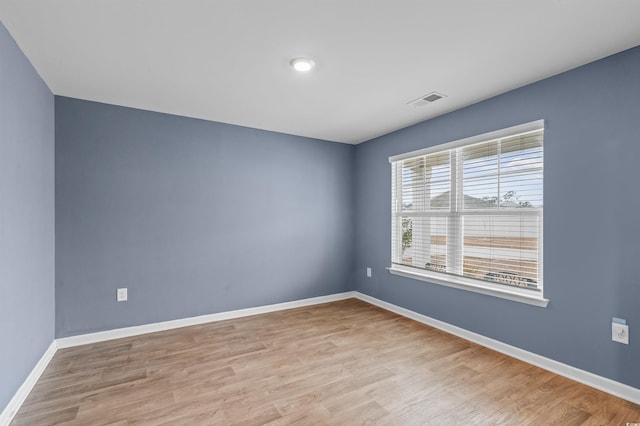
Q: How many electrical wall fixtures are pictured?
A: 3